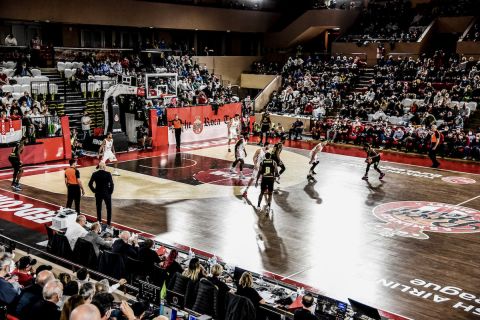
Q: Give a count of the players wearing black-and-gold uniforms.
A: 5